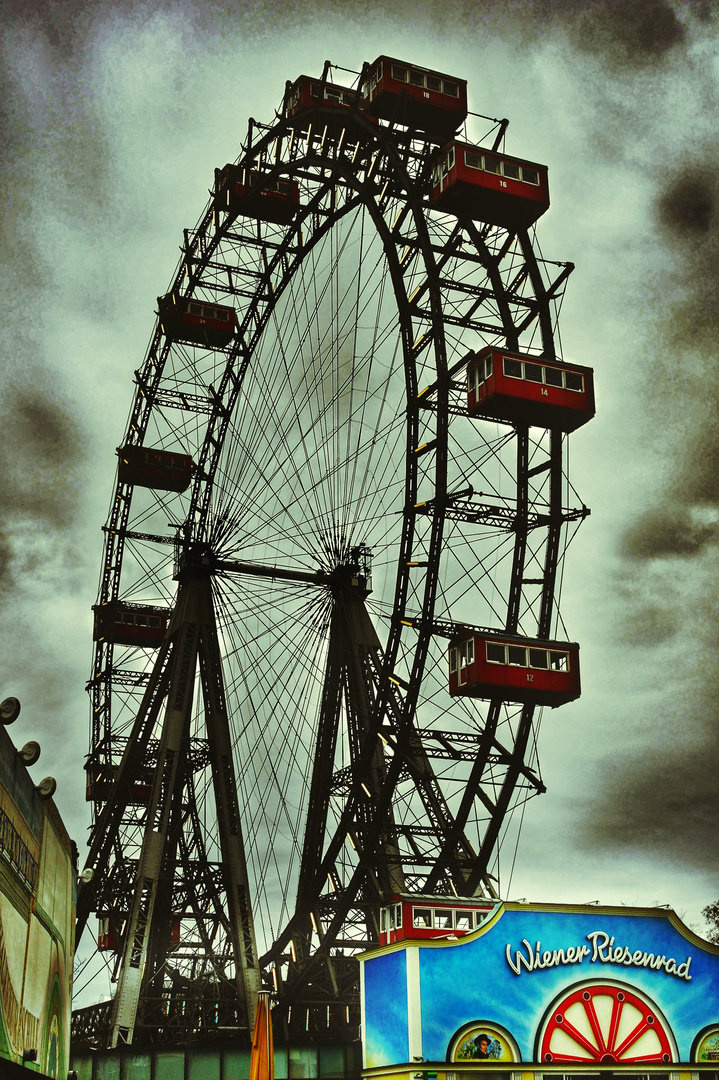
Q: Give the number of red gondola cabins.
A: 12